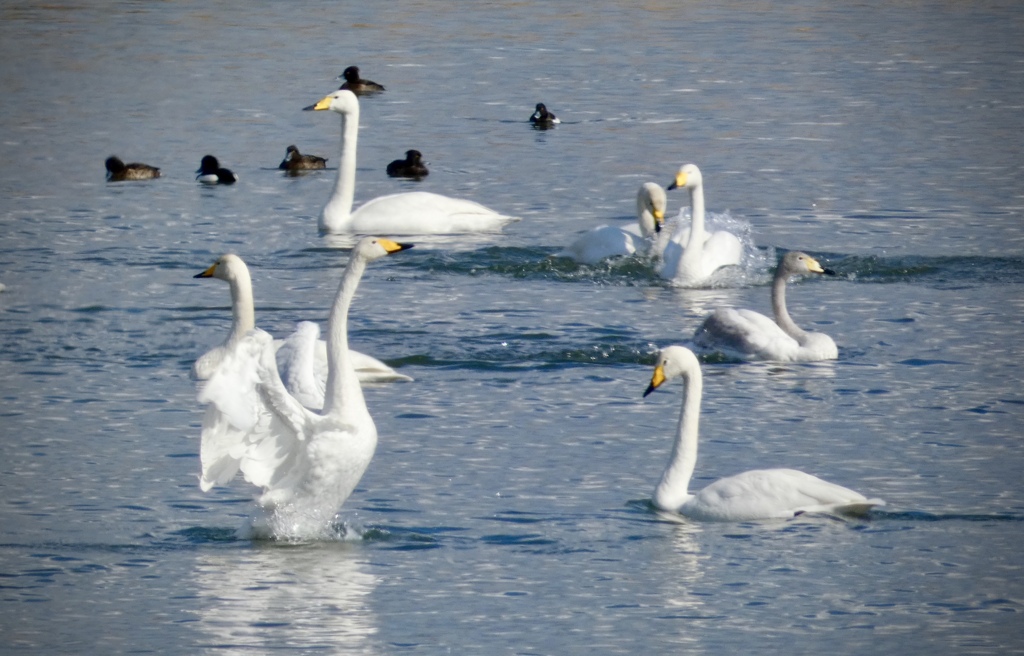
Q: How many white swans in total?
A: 7